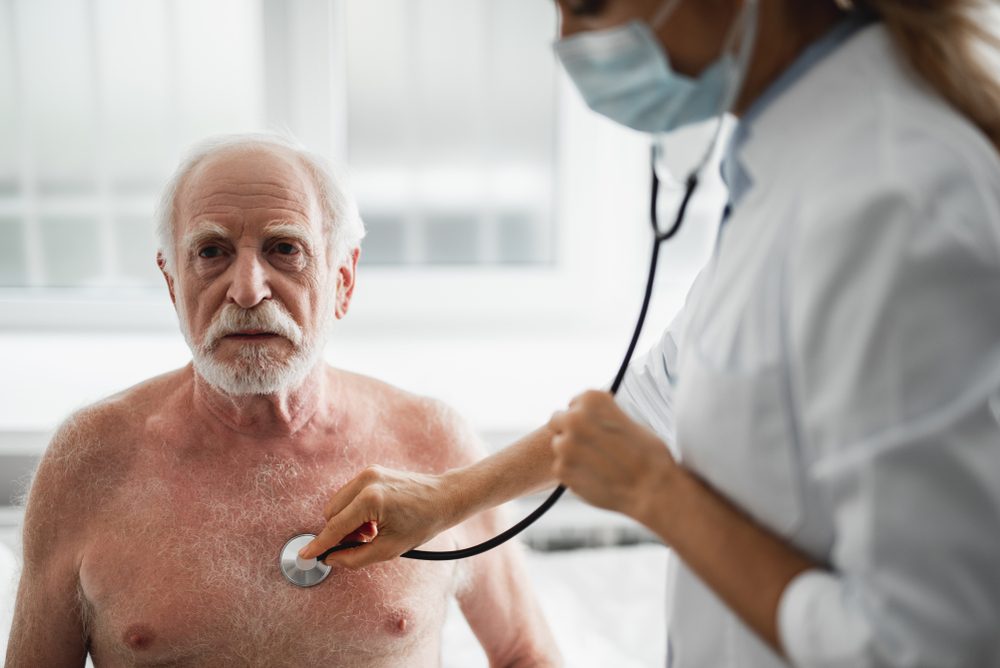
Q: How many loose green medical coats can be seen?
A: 0